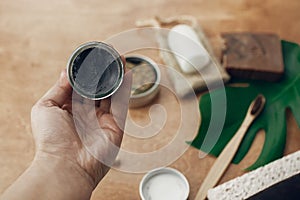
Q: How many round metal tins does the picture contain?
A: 3